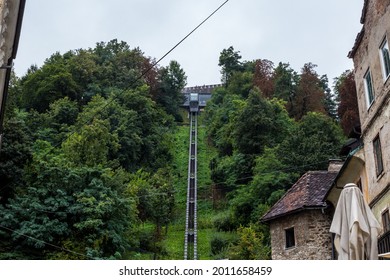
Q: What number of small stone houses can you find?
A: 1